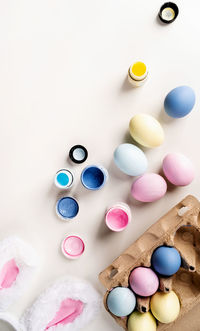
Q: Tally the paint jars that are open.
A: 4